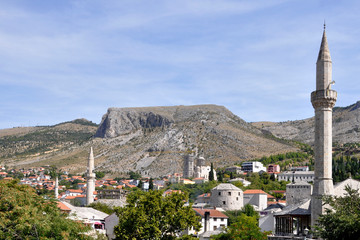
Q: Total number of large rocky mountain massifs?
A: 1